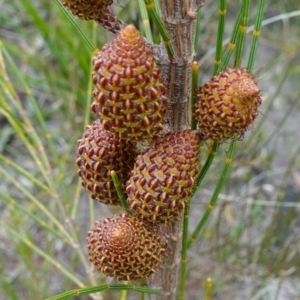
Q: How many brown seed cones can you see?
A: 6